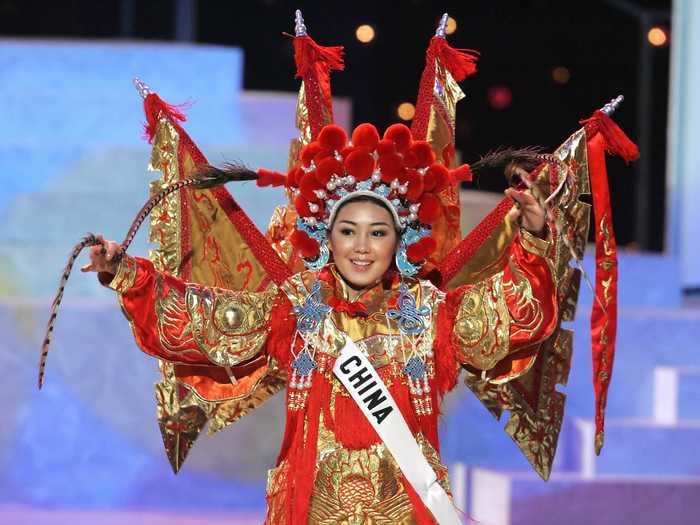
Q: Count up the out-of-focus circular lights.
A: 6